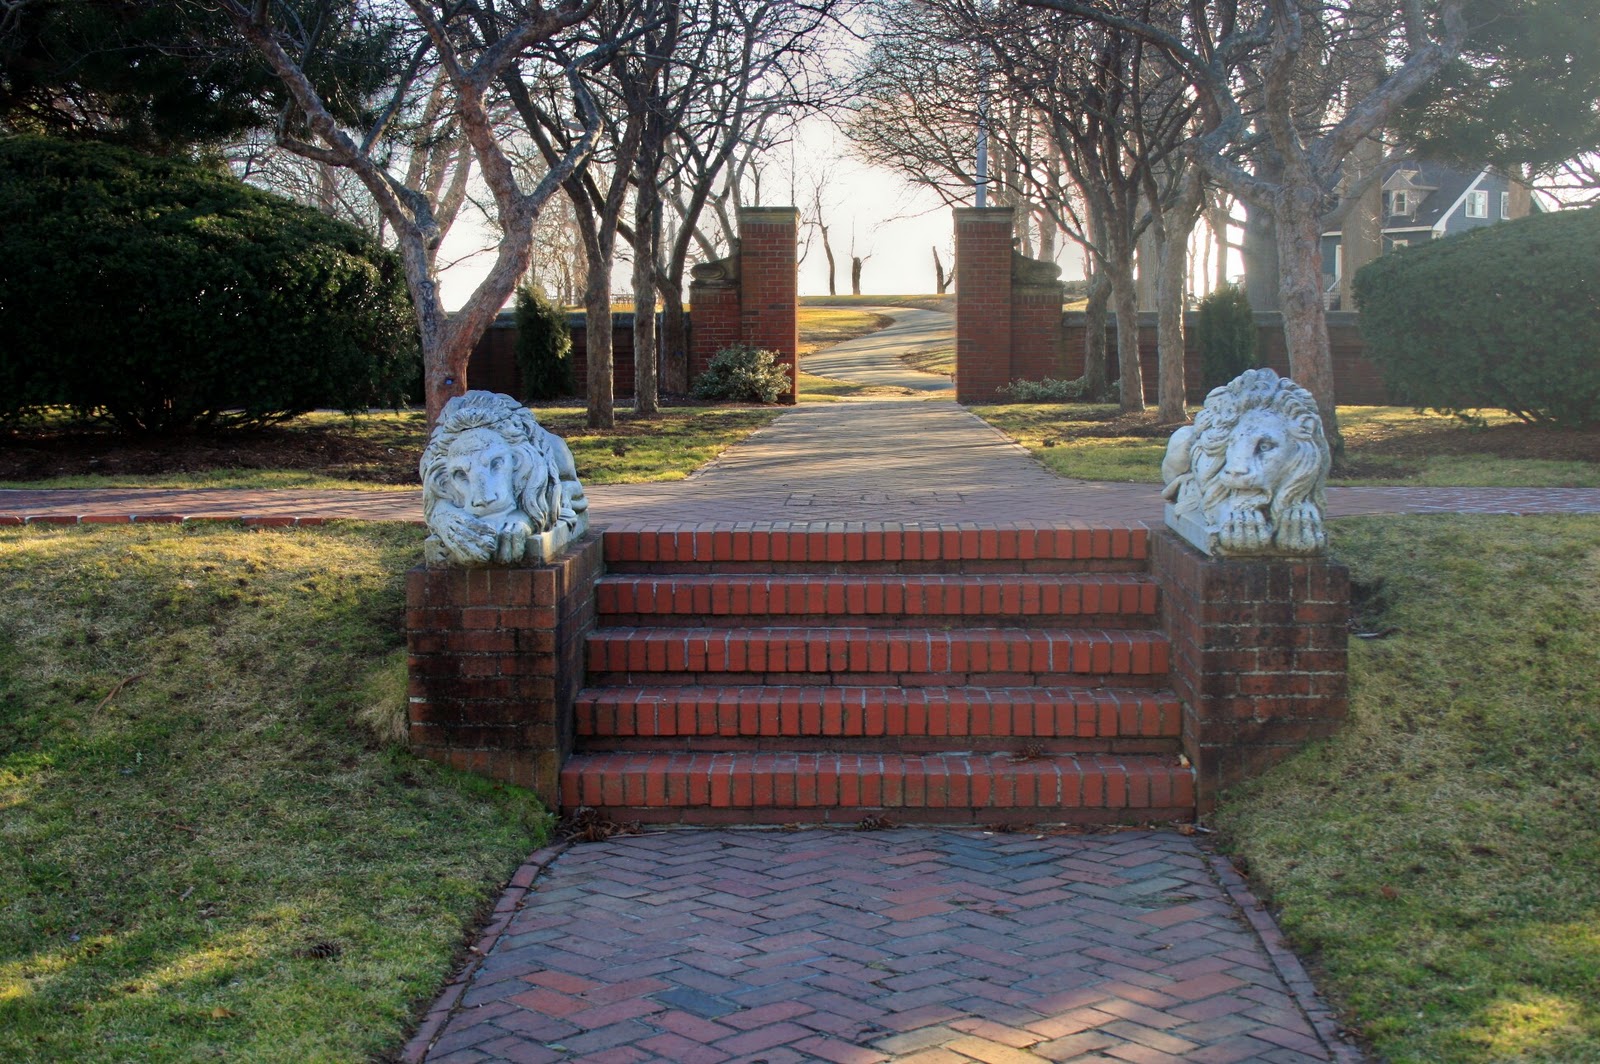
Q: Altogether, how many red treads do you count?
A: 5